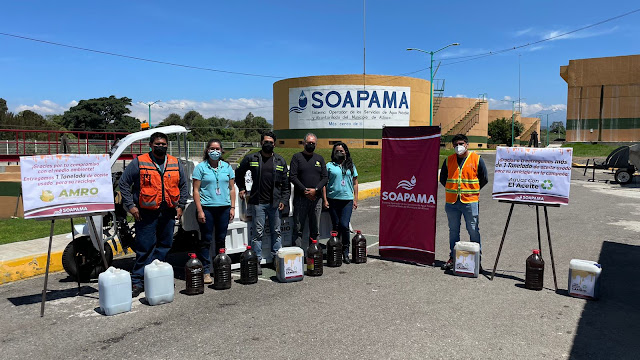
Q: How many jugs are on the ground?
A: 12